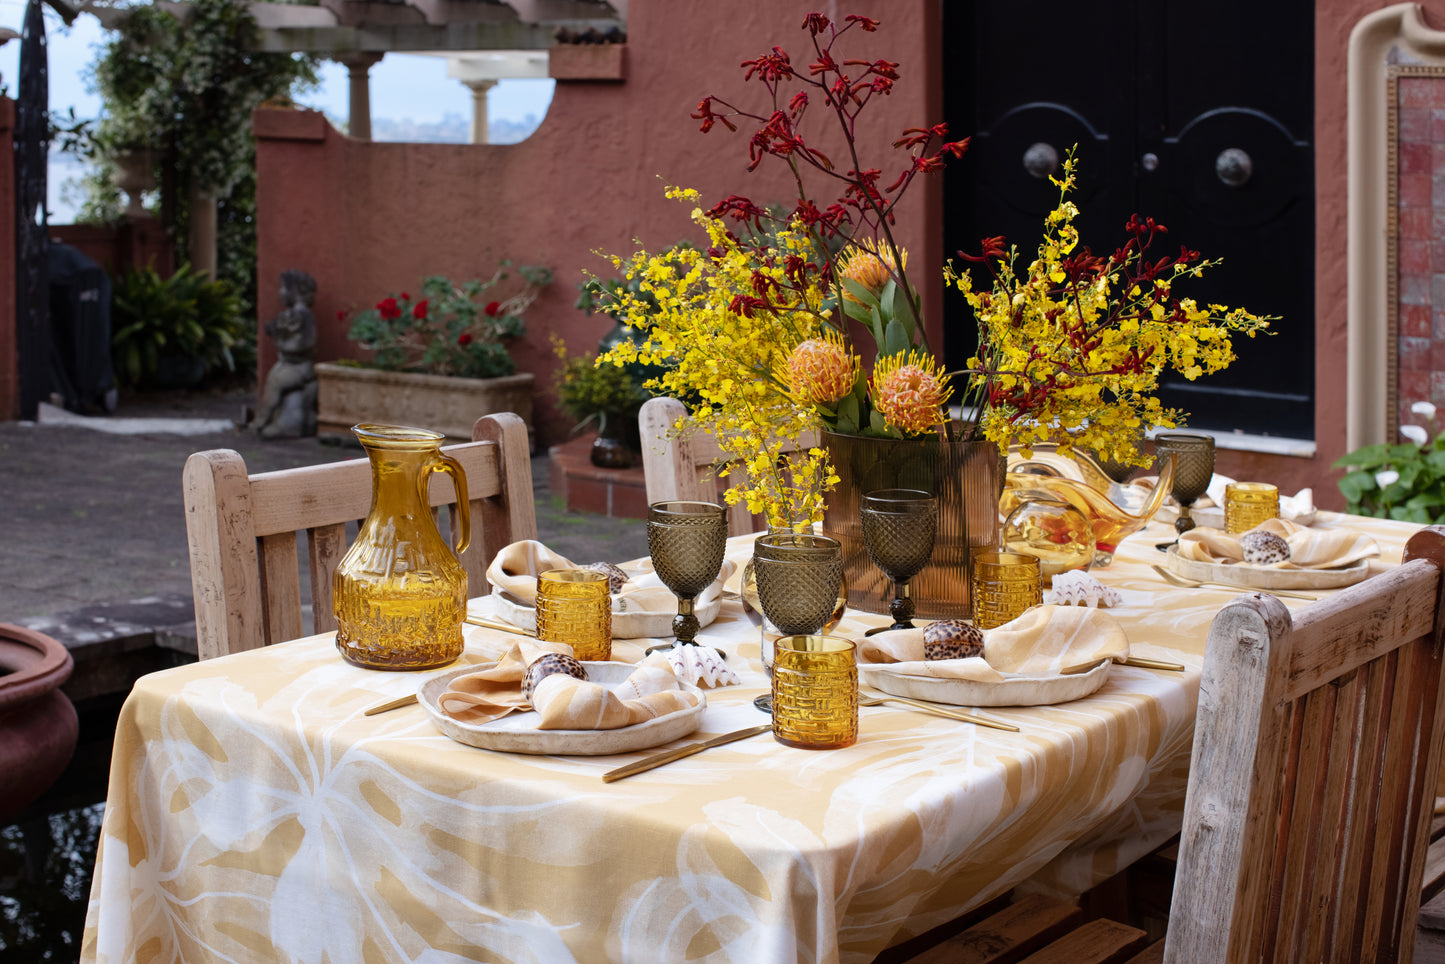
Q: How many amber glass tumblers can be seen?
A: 4